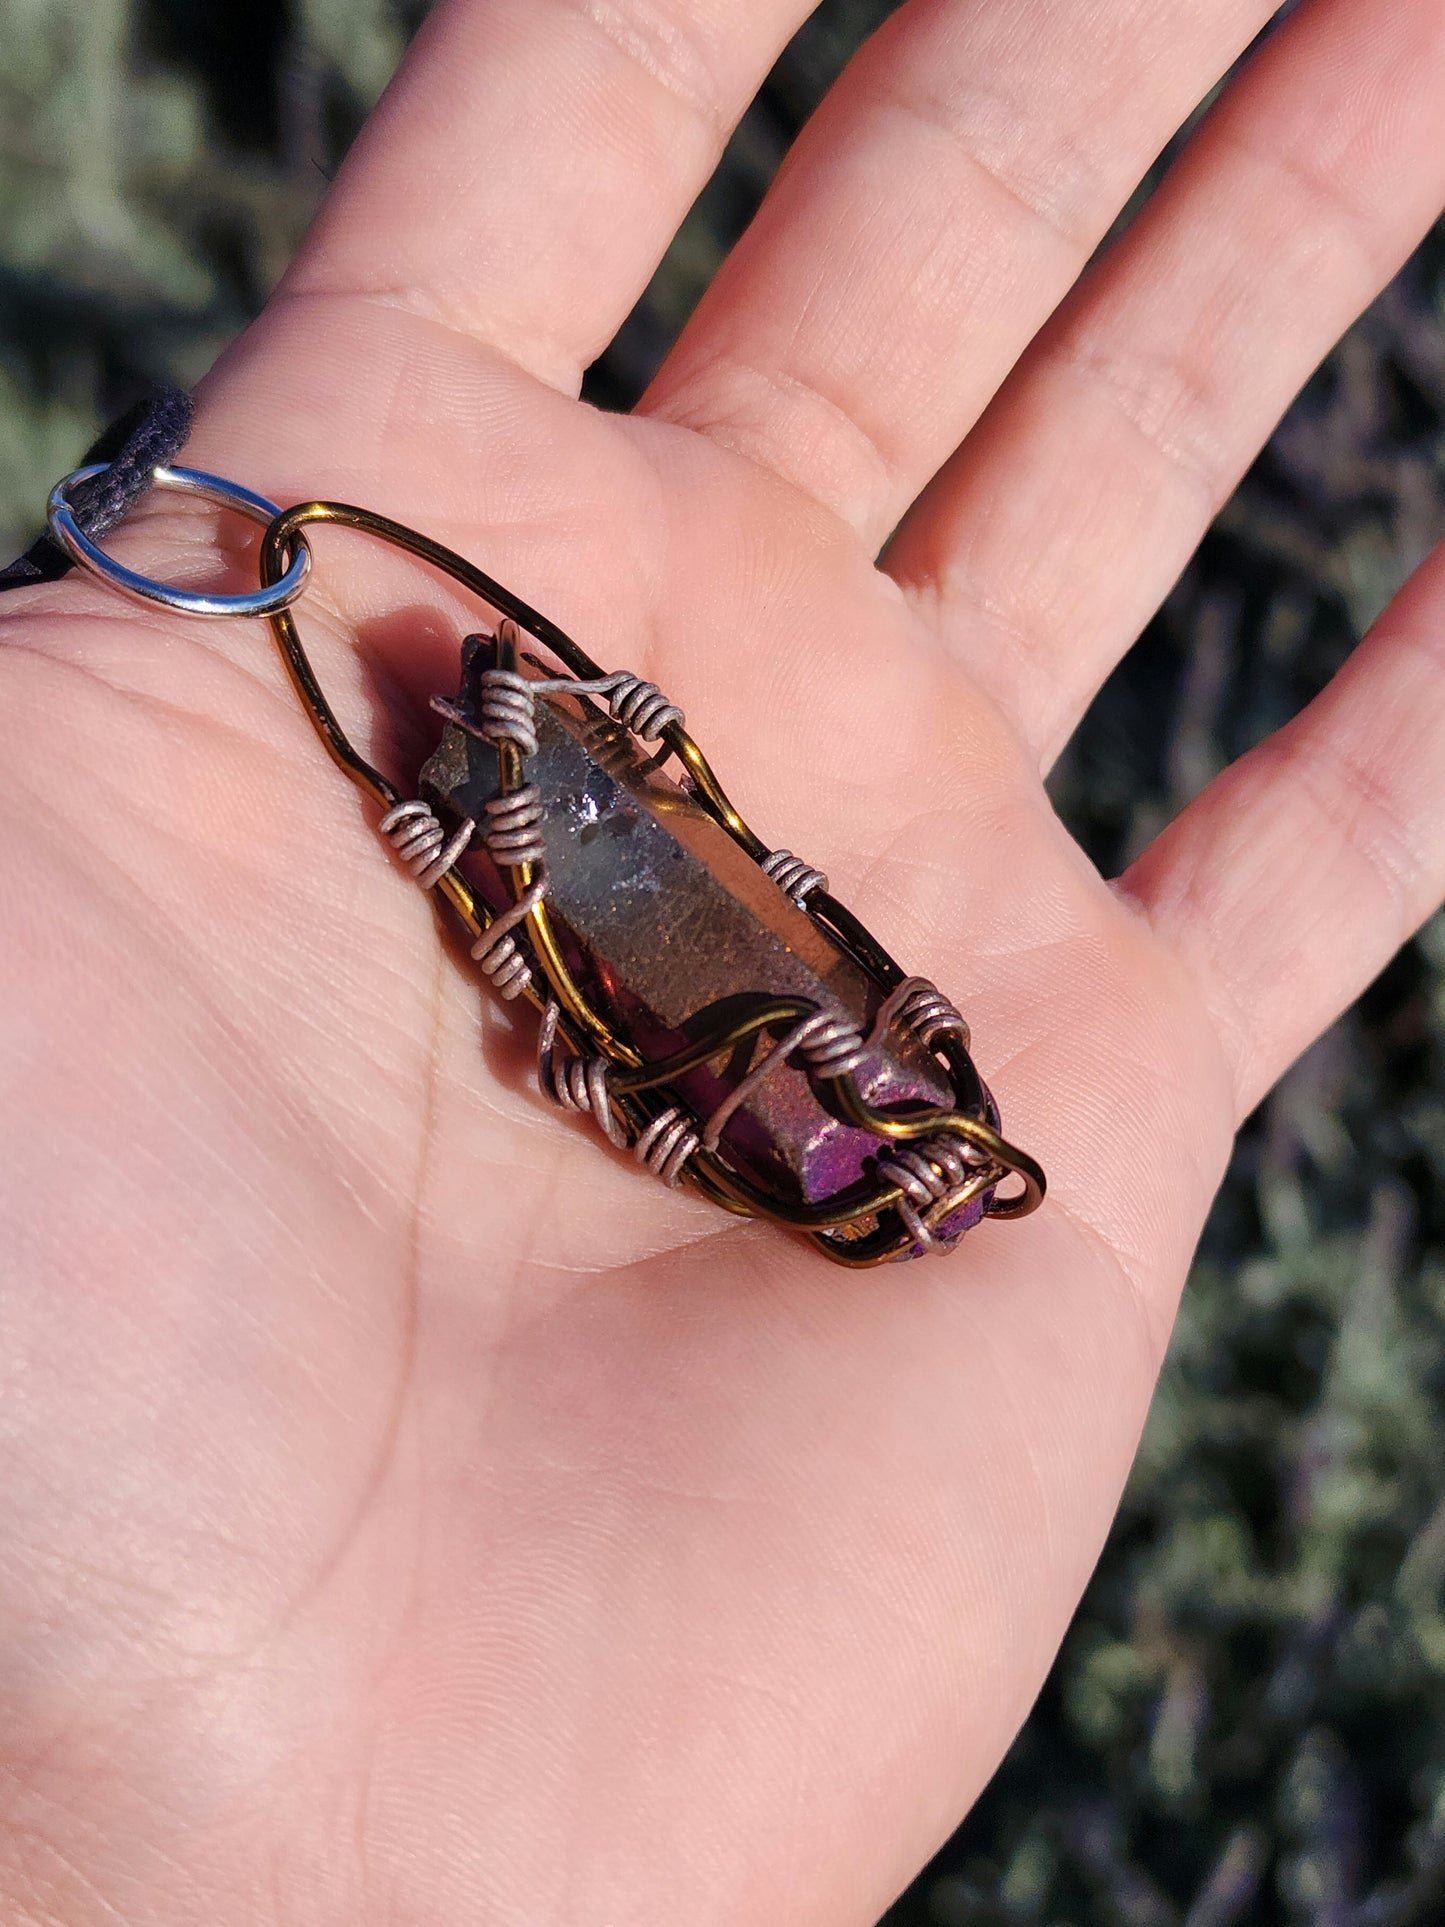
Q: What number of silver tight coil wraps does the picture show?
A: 11